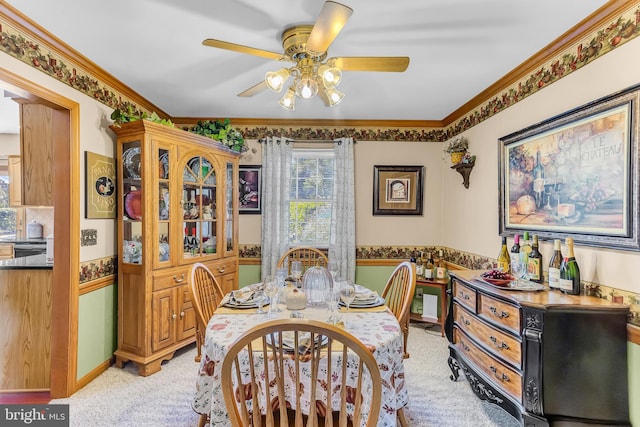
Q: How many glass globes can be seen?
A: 5